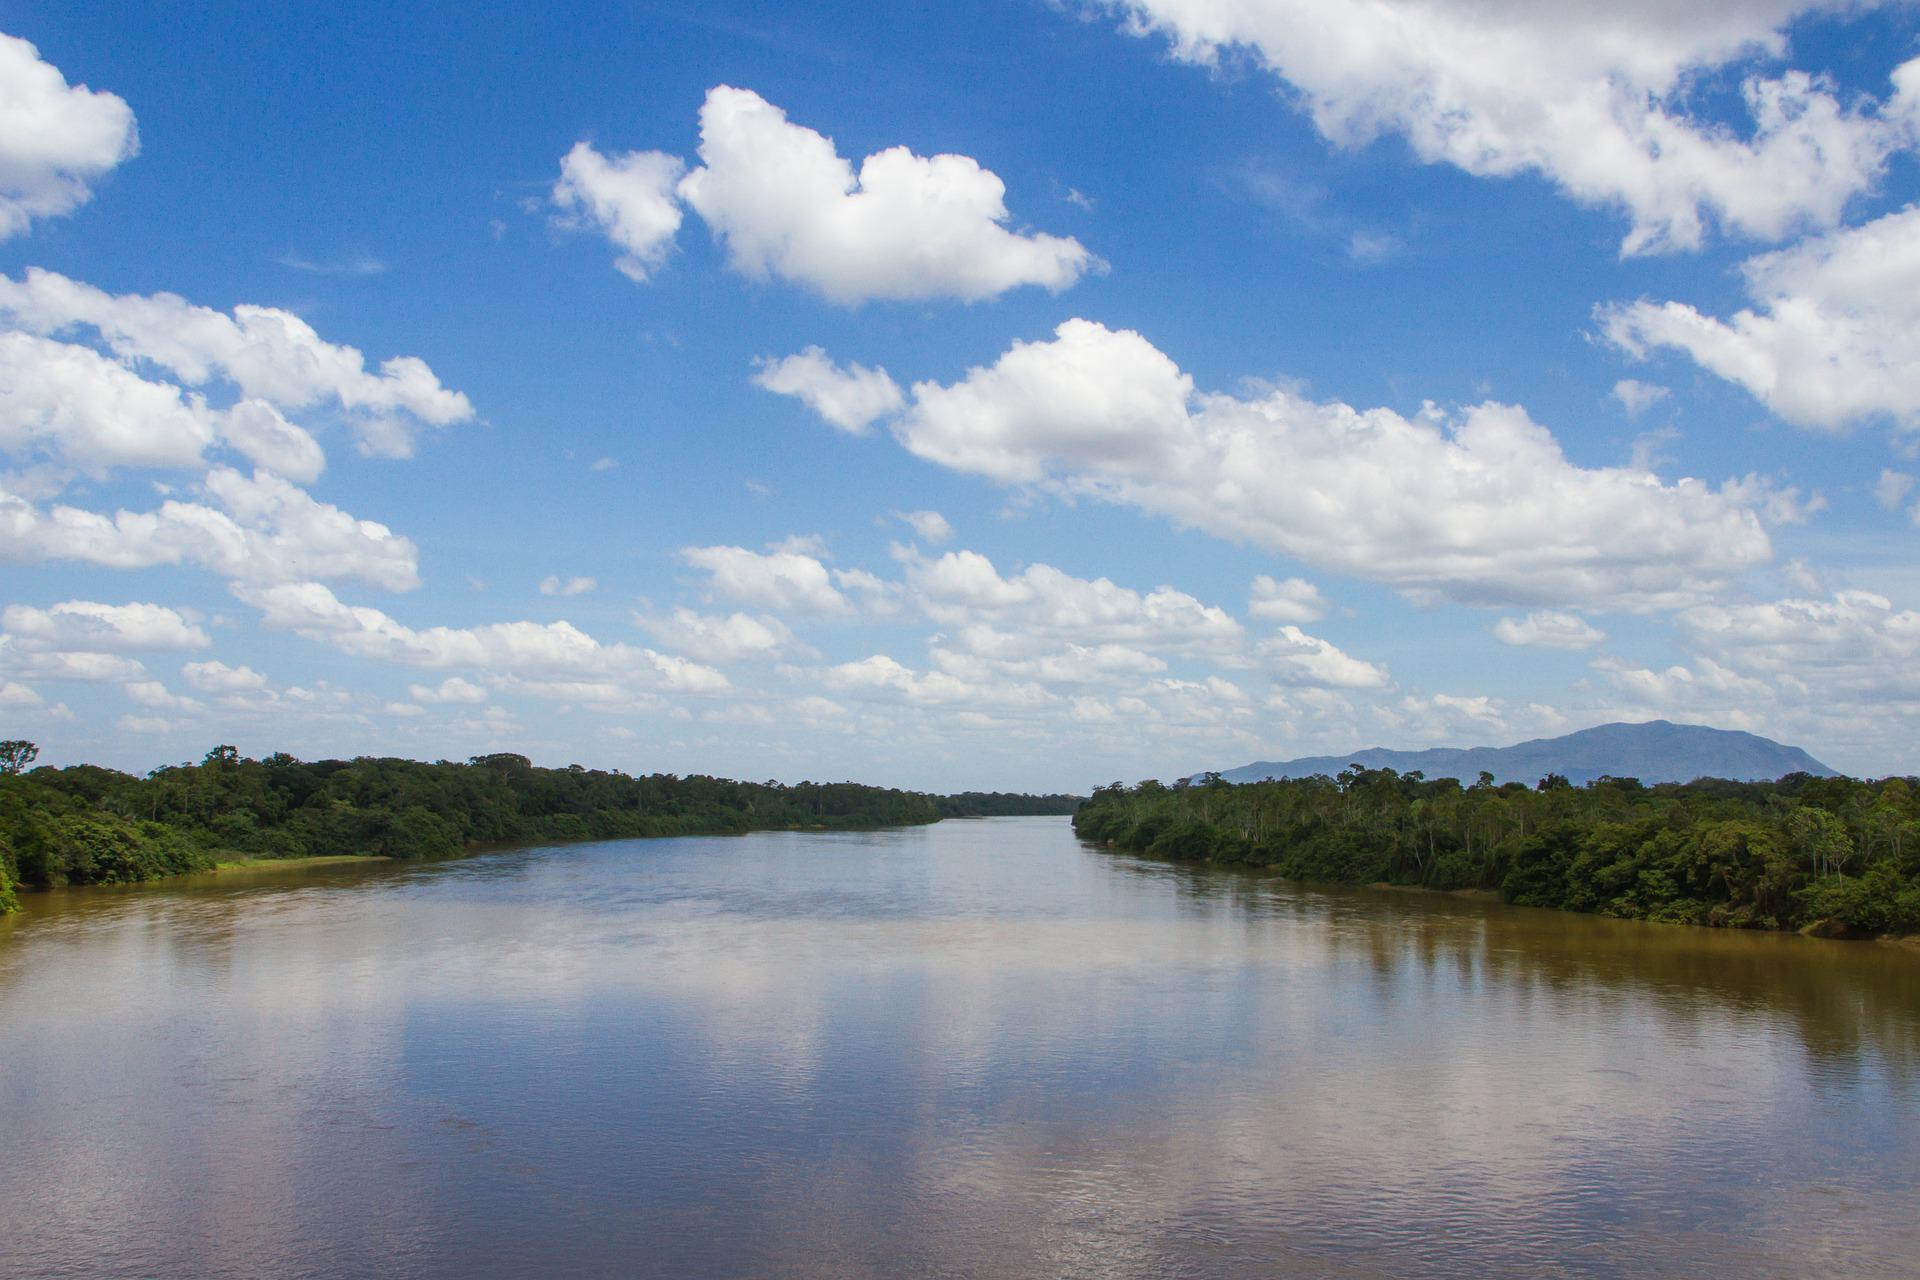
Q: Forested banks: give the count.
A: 2